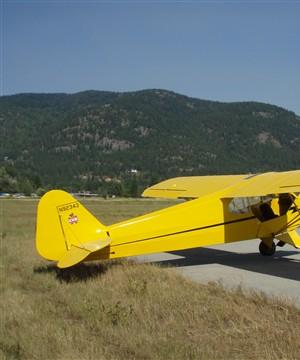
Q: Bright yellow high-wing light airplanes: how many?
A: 1